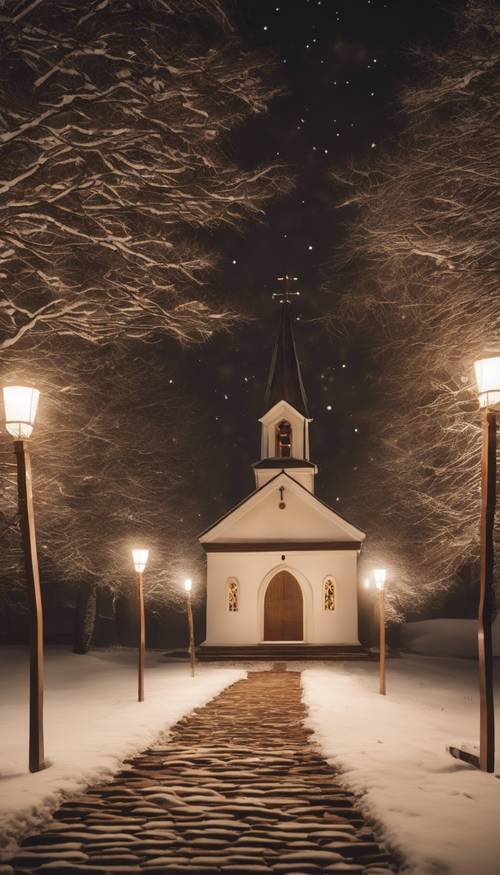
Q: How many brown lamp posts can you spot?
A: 5